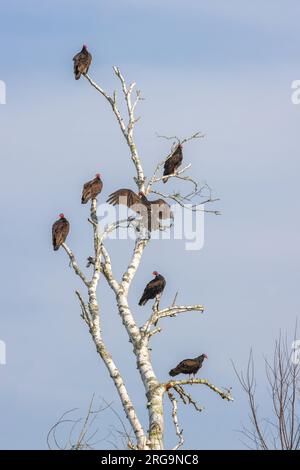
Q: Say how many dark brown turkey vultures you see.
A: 7